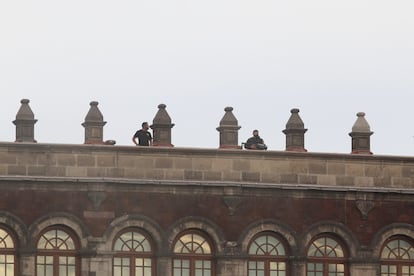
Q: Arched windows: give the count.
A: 7